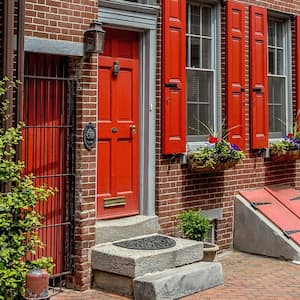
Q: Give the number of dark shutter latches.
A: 3